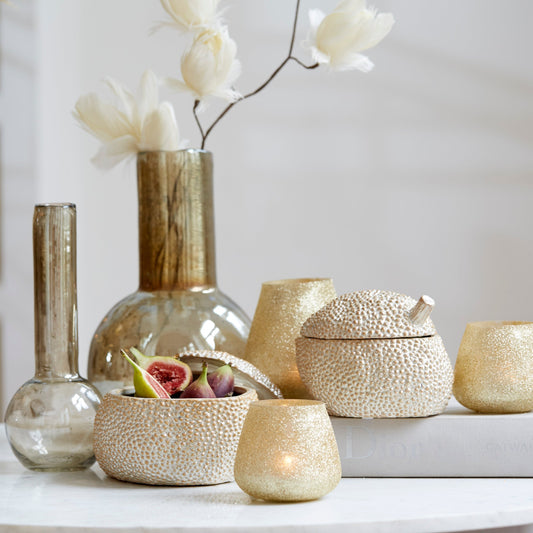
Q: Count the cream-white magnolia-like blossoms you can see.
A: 4